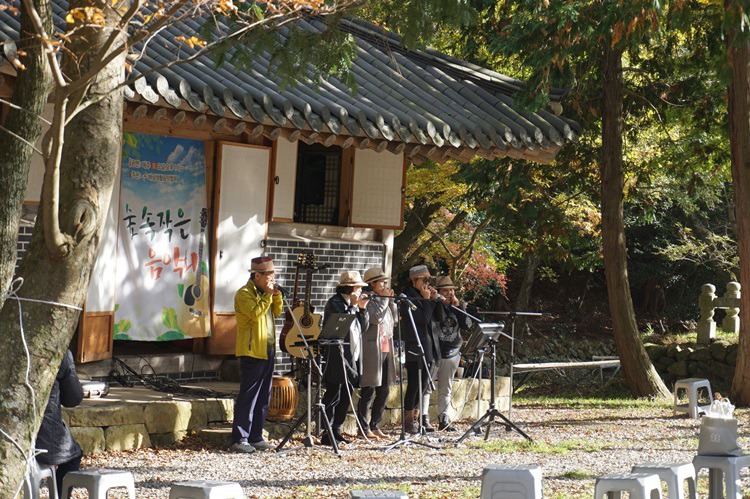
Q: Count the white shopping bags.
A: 1